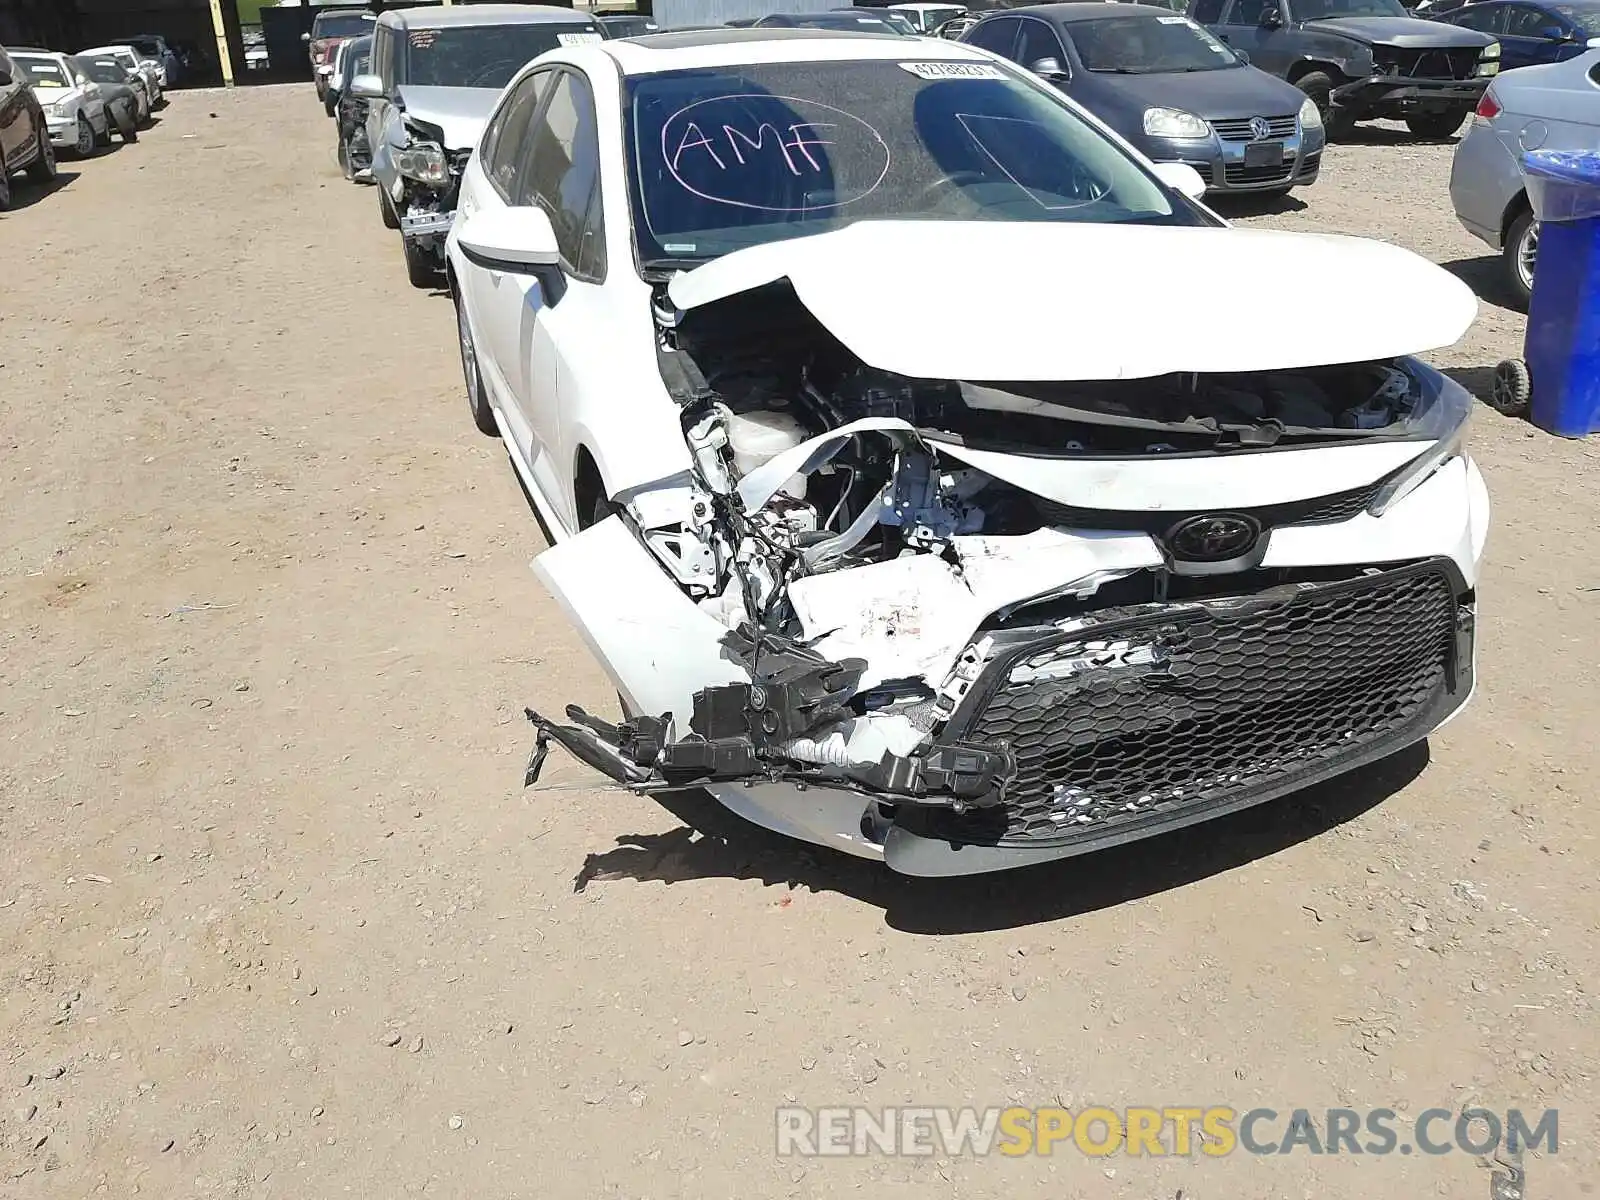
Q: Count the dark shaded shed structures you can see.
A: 1